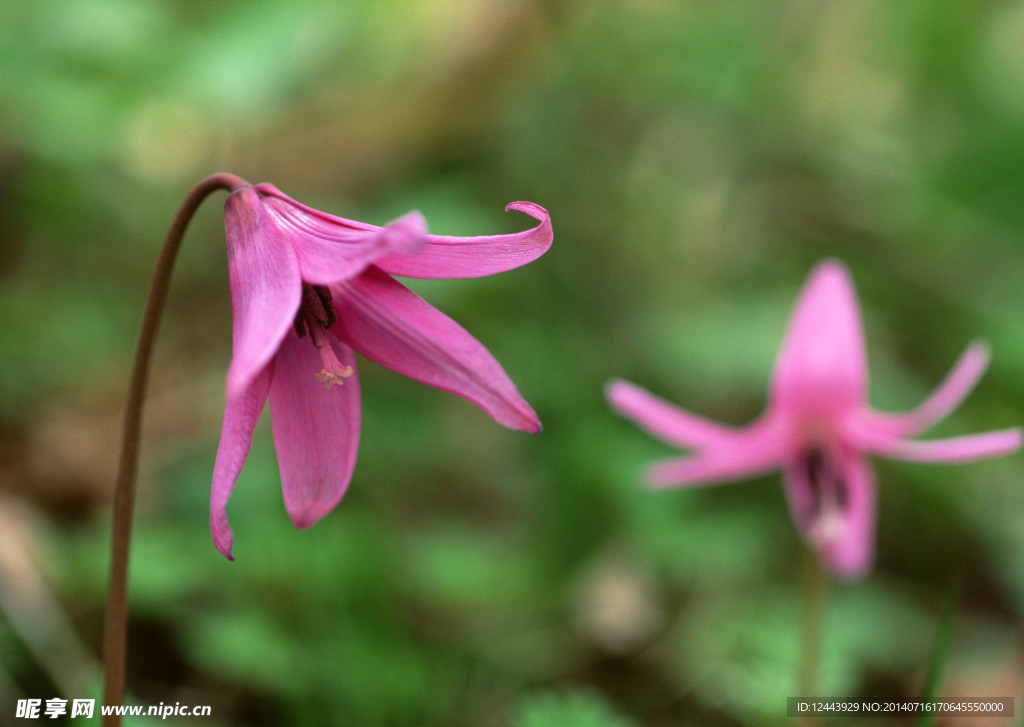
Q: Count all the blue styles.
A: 0